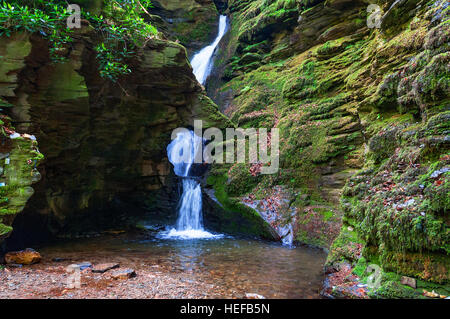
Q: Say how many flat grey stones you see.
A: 3